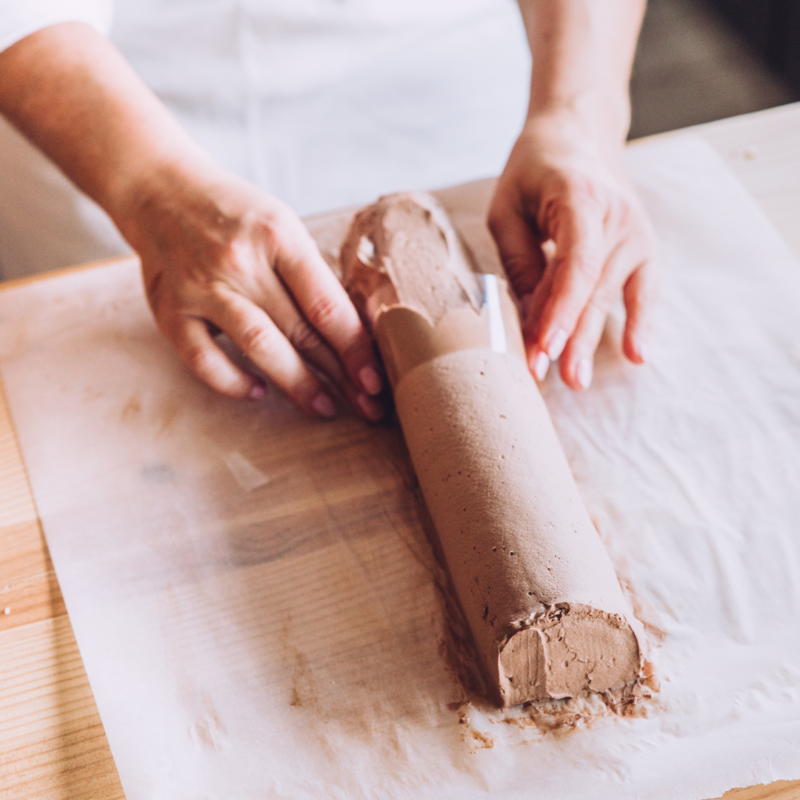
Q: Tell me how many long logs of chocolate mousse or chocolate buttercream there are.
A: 1